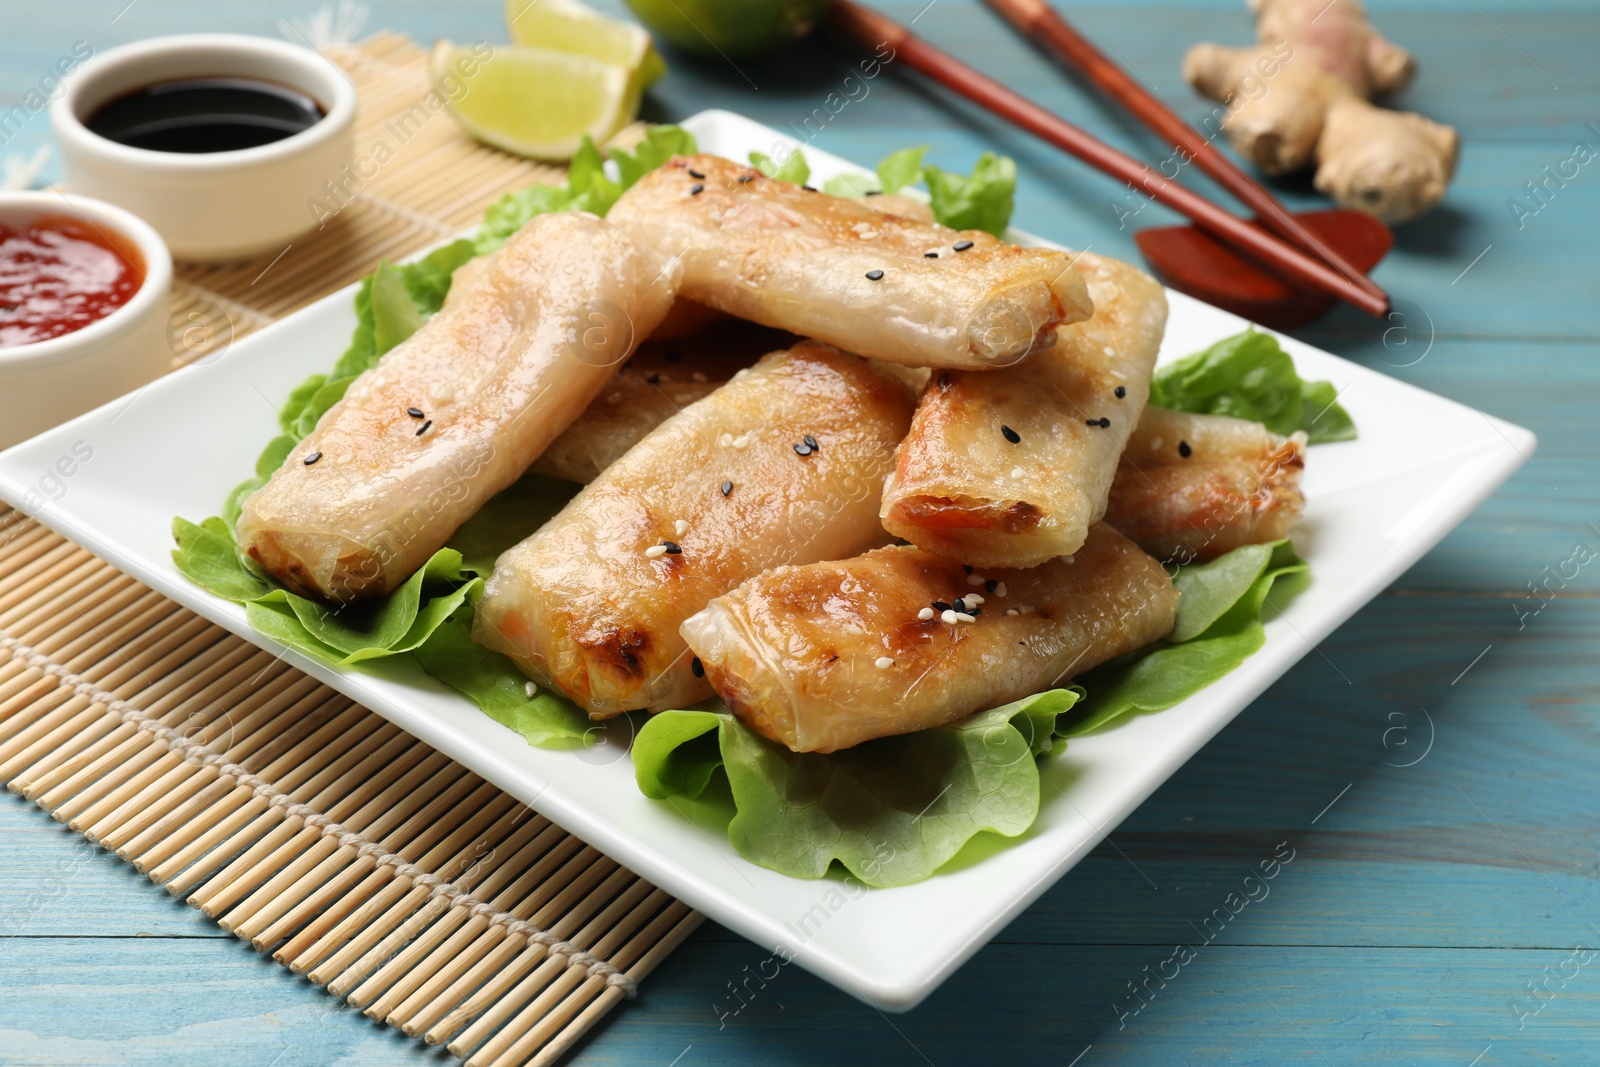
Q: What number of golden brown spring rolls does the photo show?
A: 7